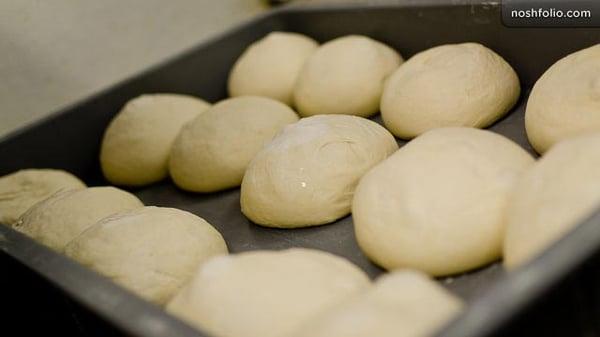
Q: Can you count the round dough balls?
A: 14